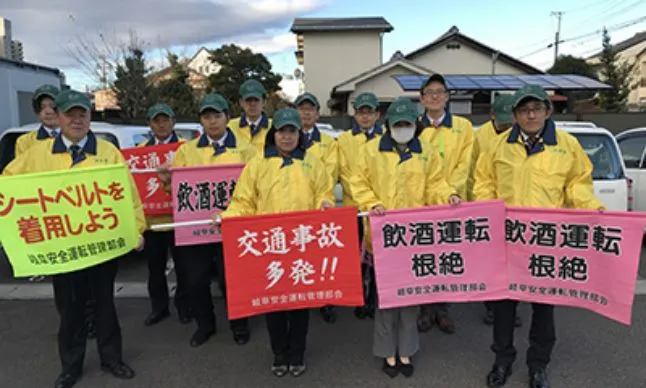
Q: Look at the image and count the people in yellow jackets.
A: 12